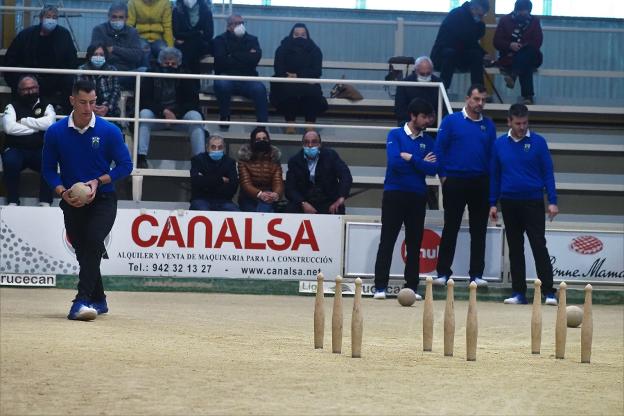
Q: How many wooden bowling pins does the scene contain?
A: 9